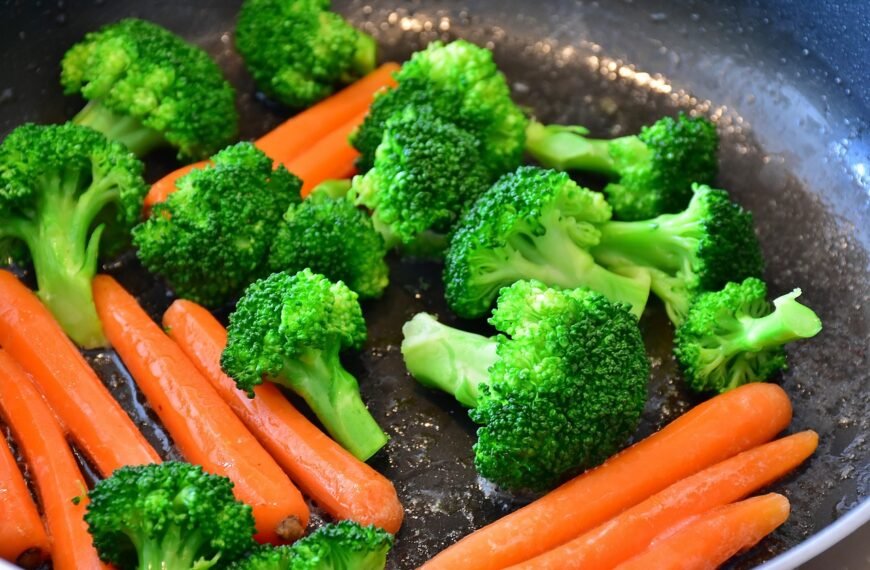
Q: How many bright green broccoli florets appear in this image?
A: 15